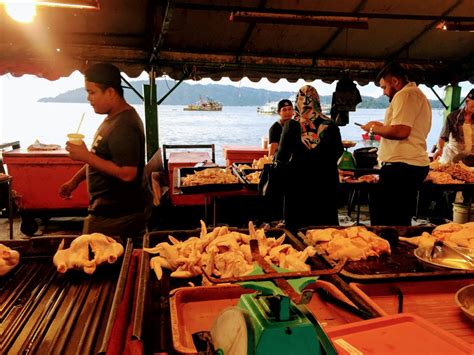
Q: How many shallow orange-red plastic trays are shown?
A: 3